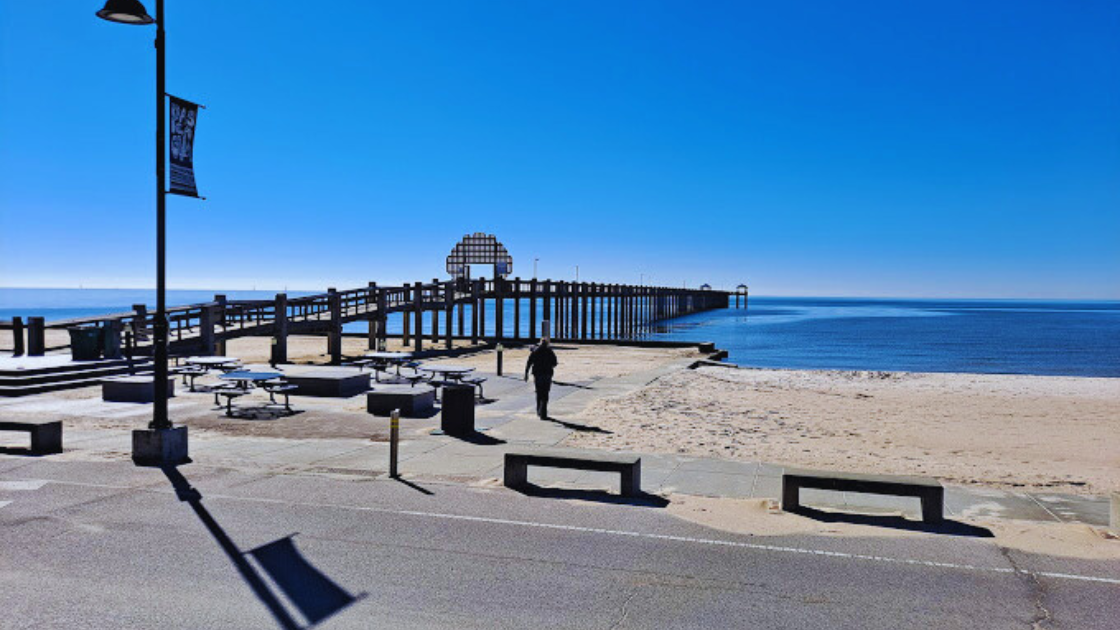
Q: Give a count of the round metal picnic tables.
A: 4